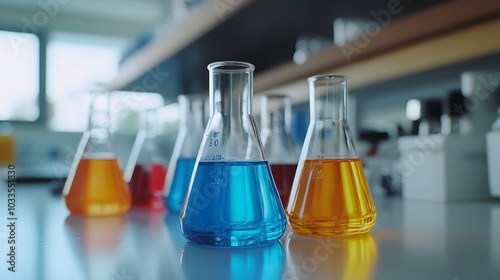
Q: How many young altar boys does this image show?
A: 0